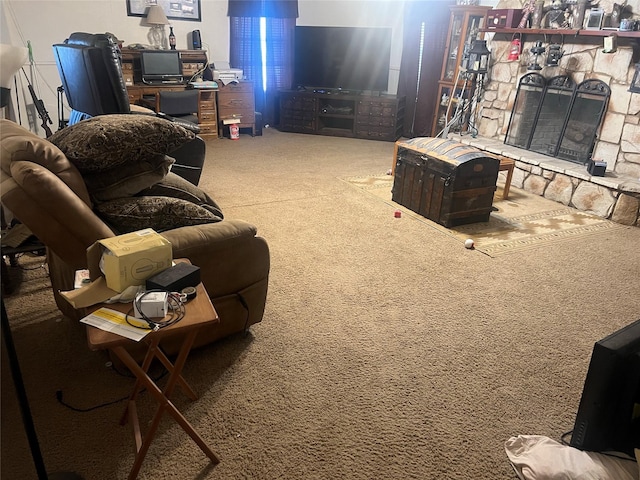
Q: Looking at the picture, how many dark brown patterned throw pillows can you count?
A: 2